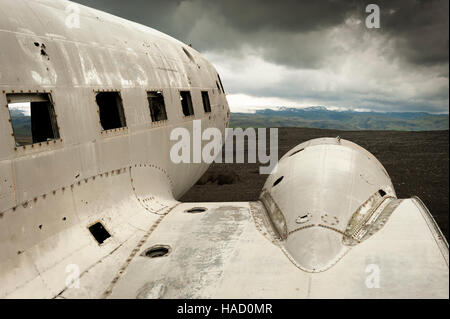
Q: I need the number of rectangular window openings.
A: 5